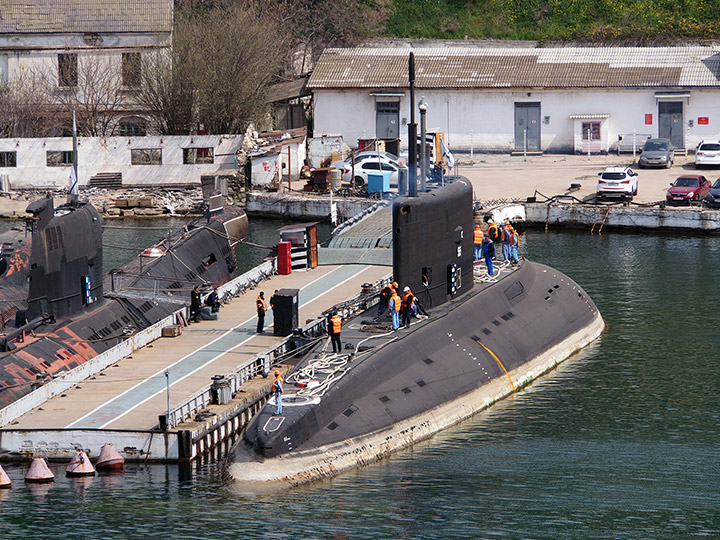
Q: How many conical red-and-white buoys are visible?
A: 4